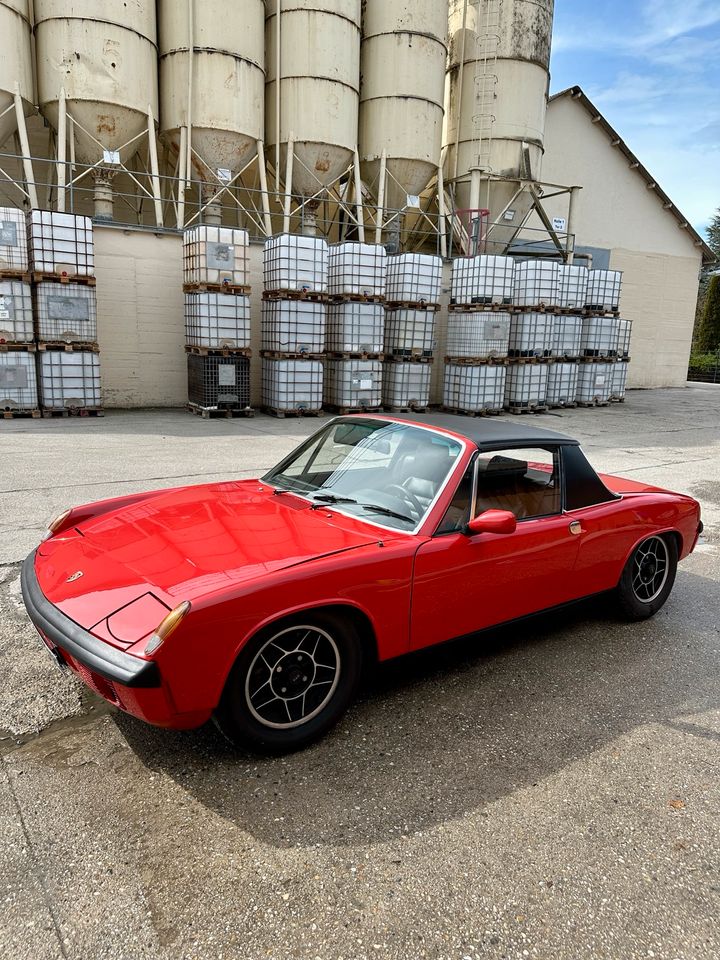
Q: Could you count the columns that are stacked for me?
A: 11